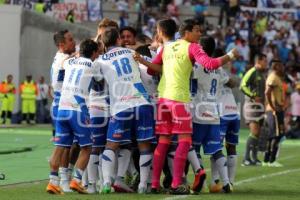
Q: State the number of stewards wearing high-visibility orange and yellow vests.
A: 2